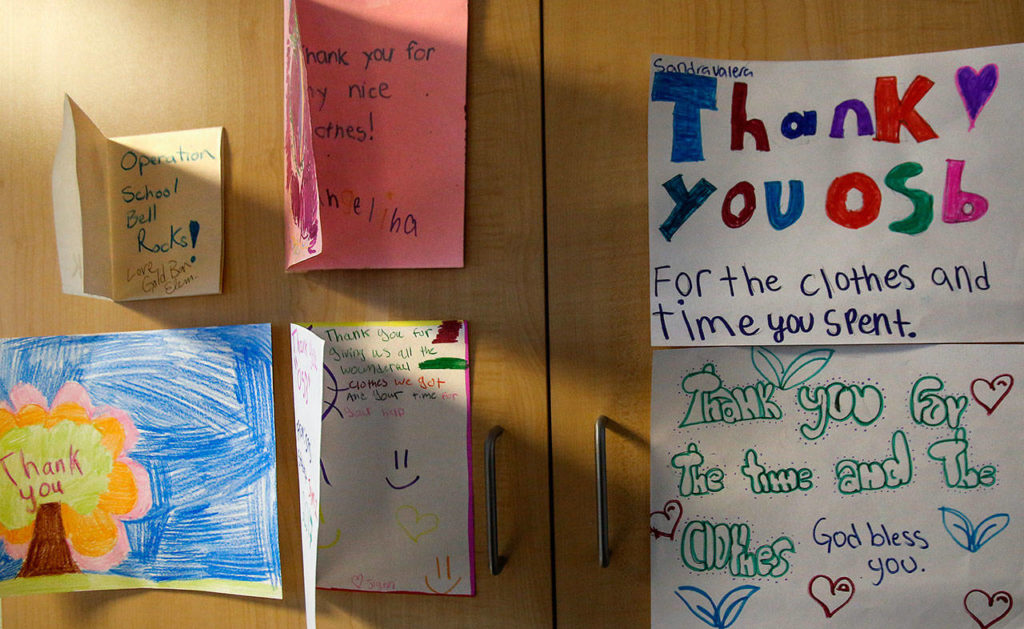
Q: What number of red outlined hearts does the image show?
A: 4